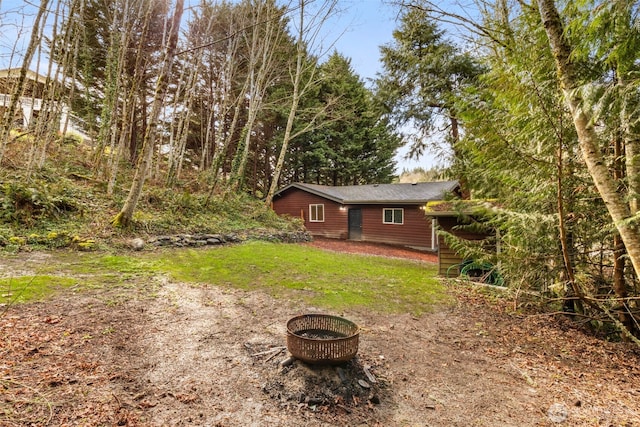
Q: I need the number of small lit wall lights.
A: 2